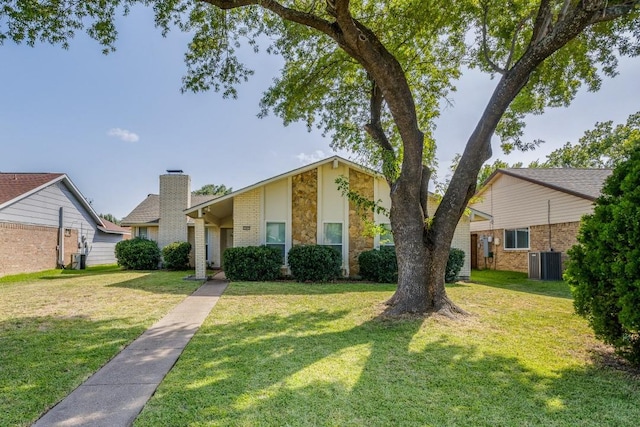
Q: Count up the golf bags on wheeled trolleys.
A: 0